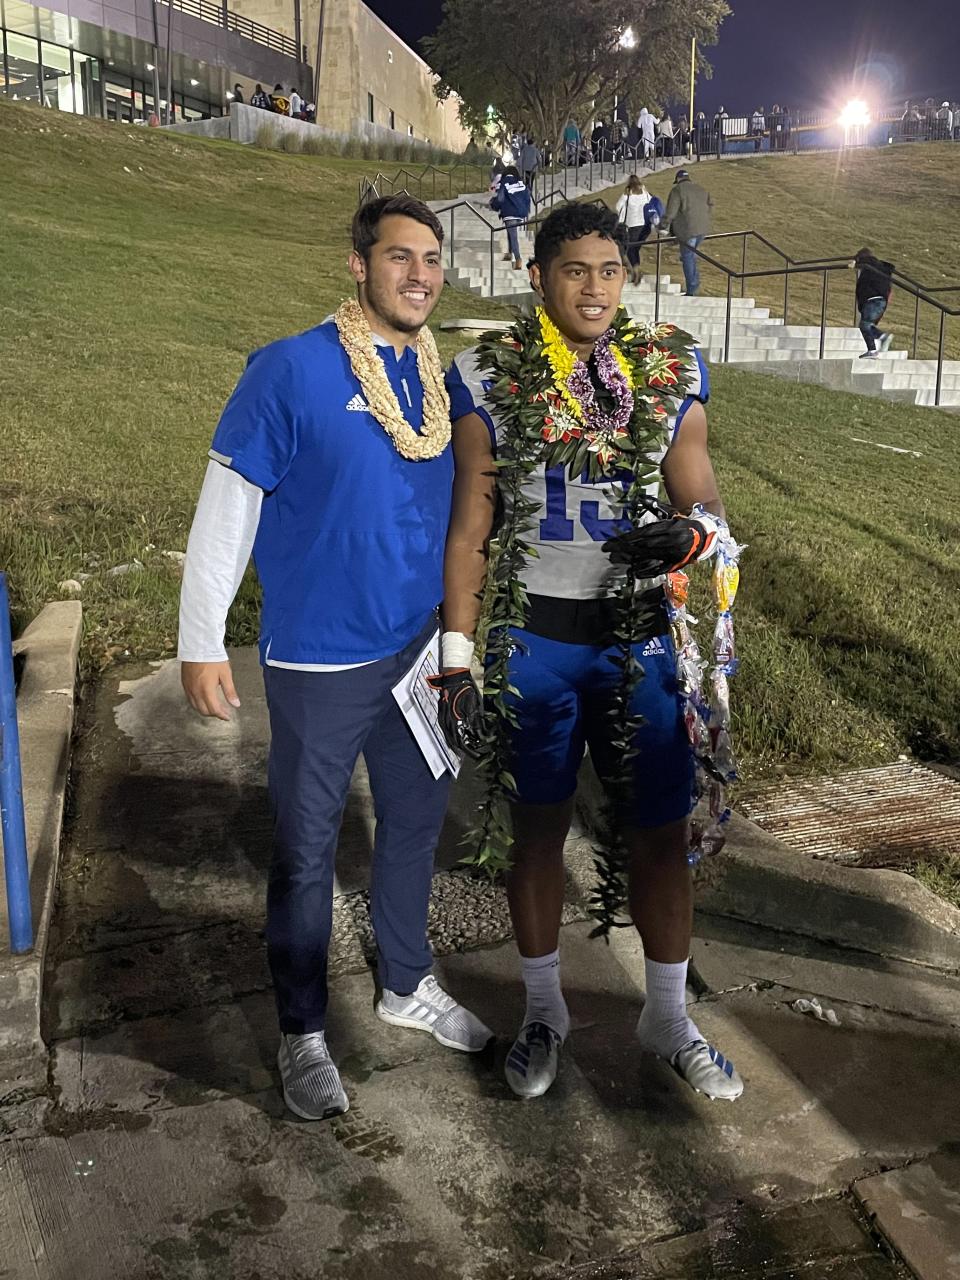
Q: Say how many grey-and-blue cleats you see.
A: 2